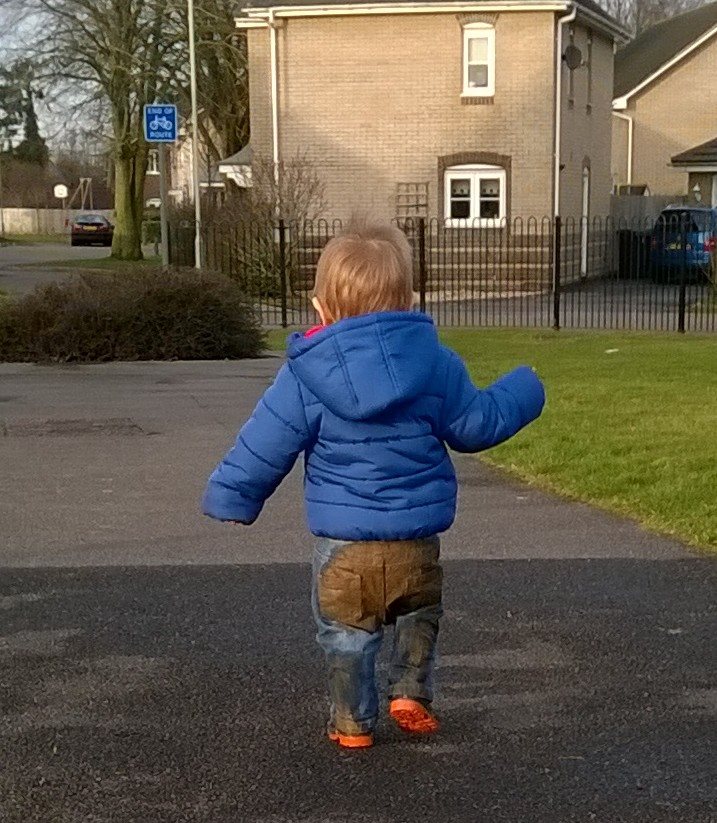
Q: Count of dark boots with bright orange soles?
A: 2